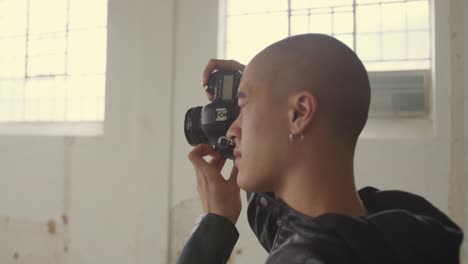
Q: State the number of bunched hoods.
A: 1